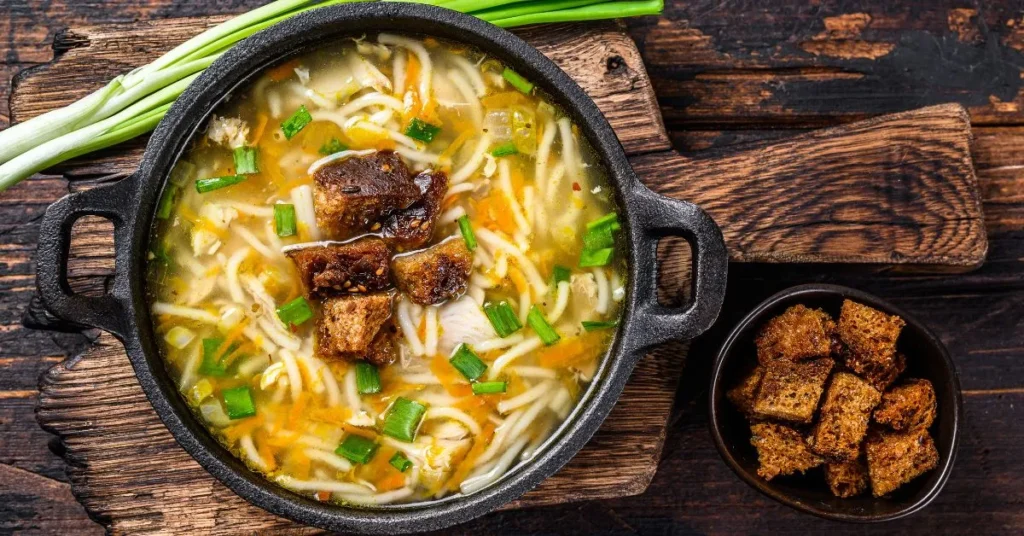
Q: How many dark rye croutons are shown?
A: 15